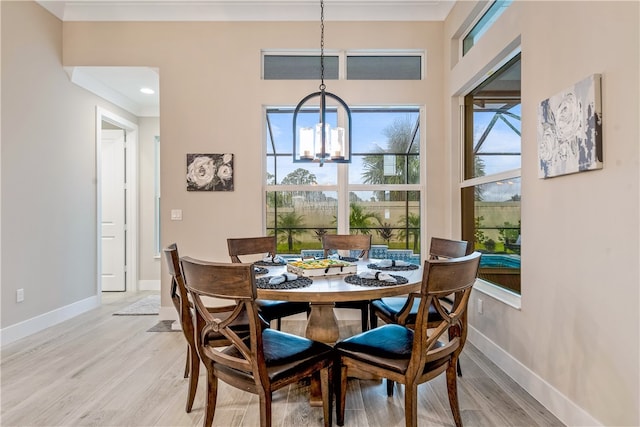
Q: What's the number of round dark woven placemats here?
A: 6